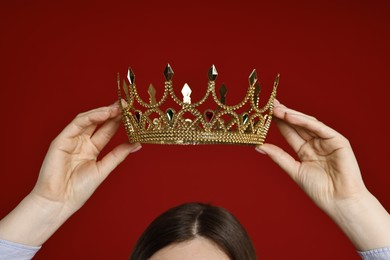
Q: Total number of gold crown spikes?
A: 11